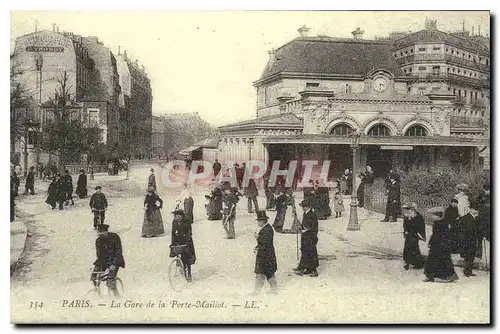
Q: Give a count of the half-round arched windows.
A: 3